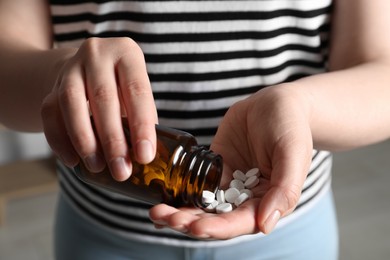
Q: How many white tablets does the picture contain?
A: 11